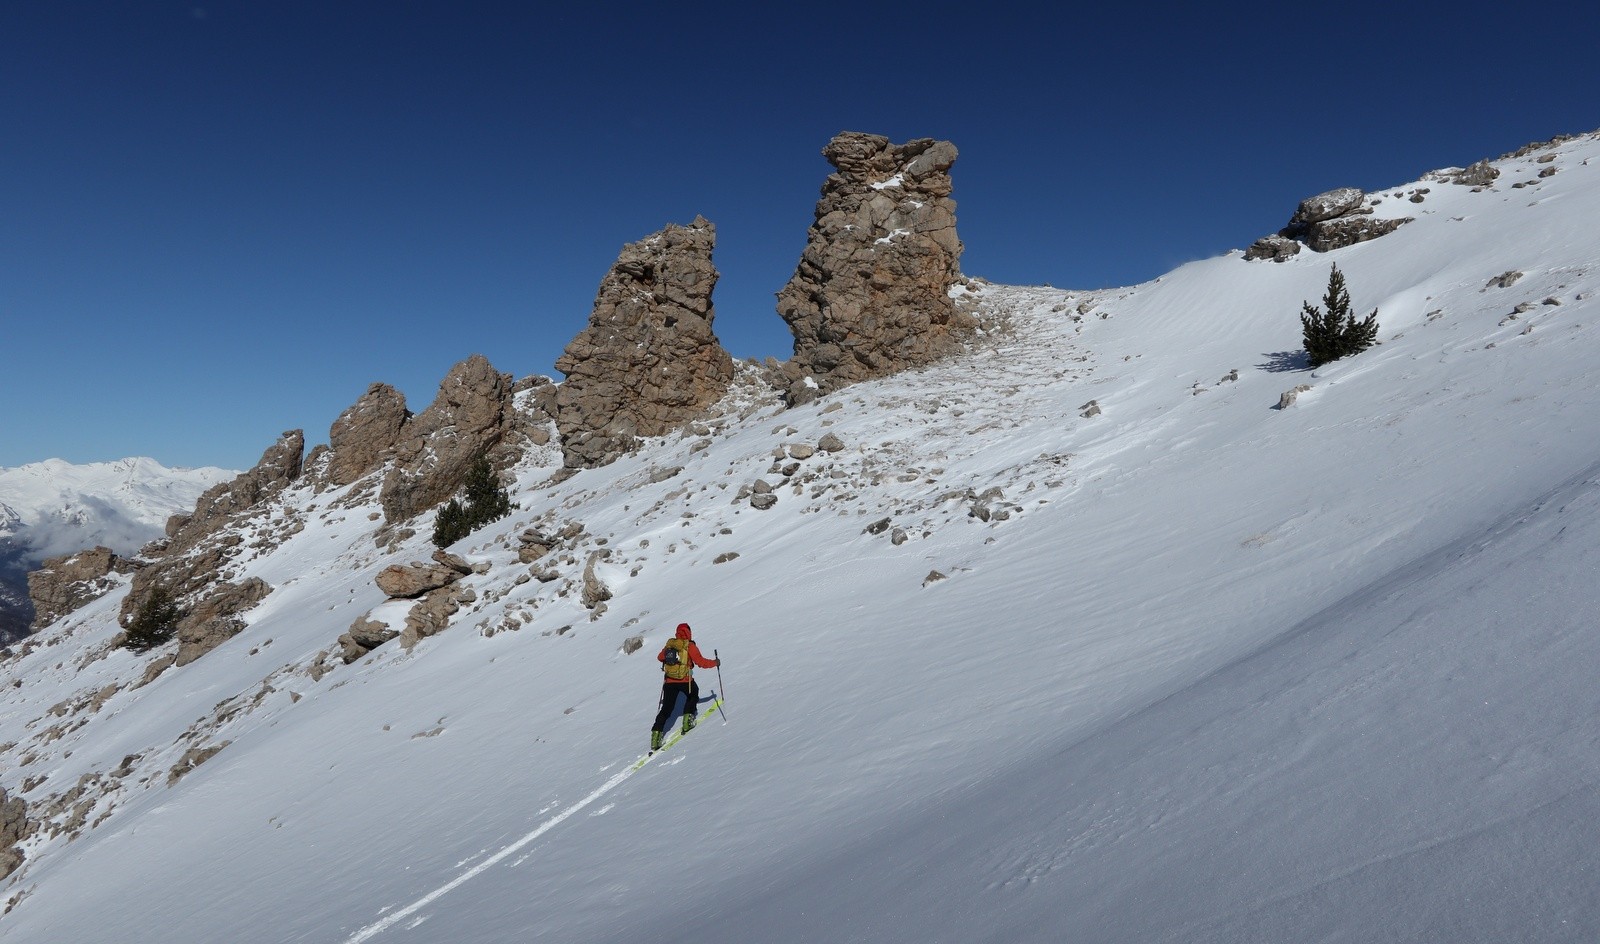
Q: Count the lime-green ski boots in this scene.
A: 2